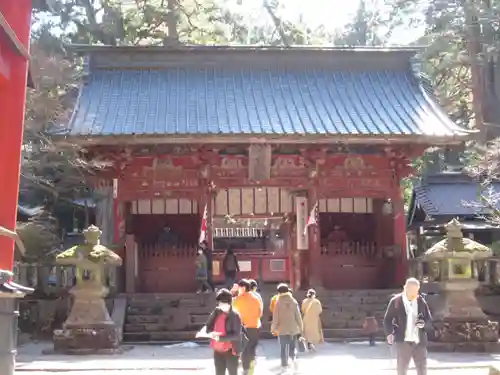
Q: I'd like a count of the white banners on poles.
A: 2